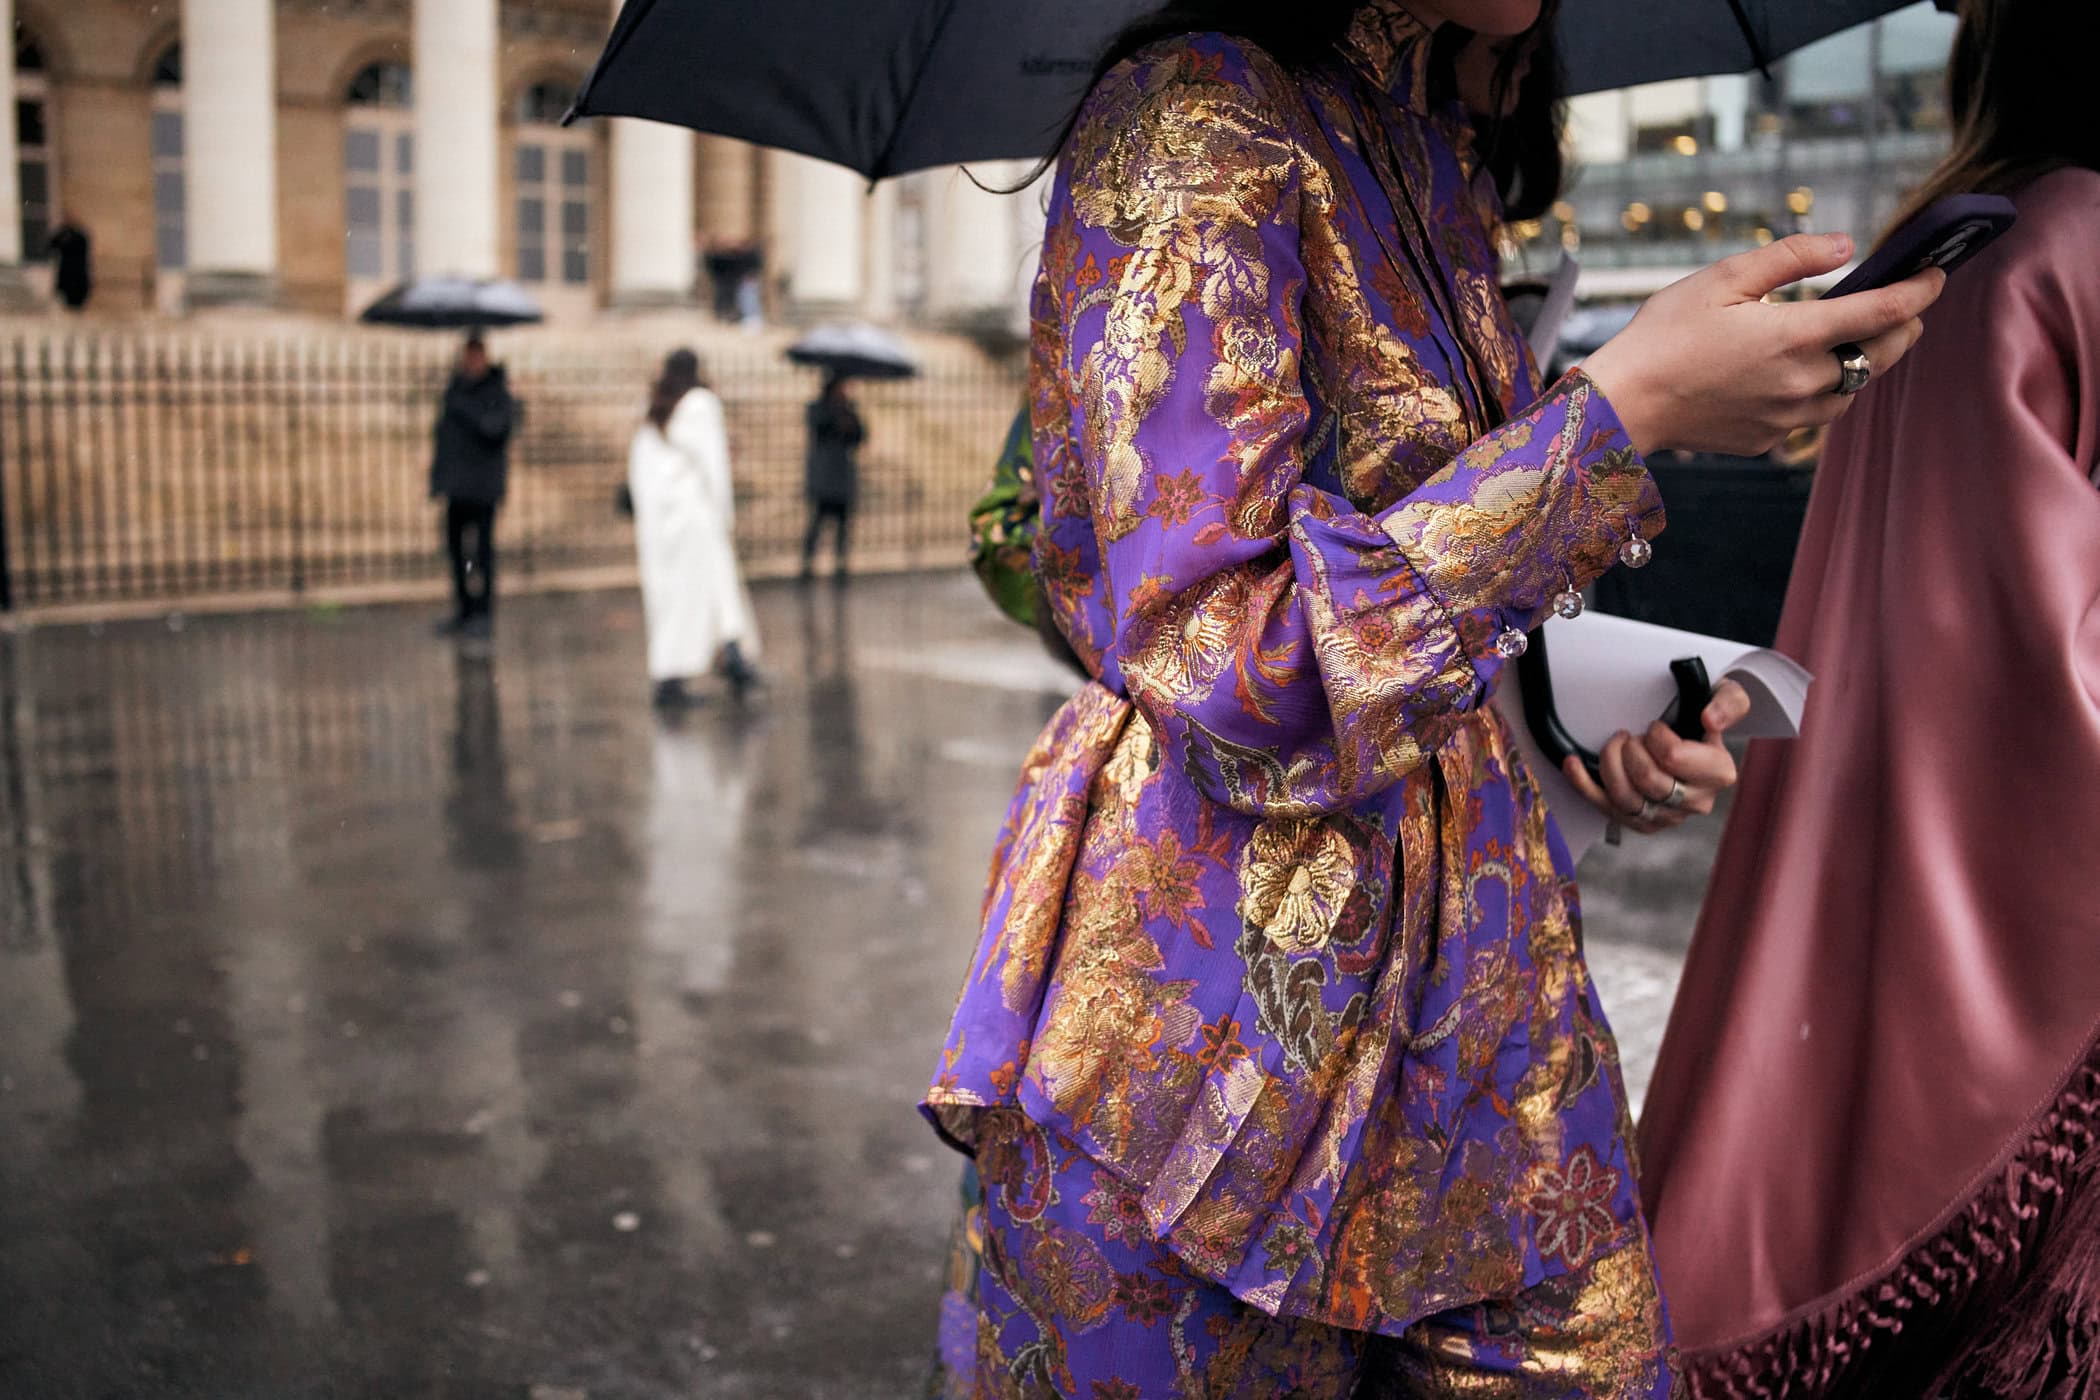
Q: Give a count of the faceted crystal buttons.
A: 3